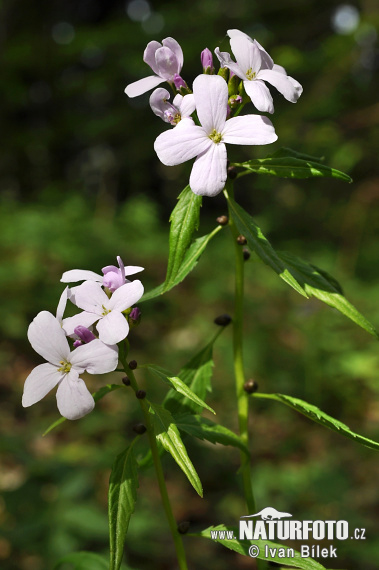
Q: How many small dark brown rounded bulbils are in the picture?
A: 11